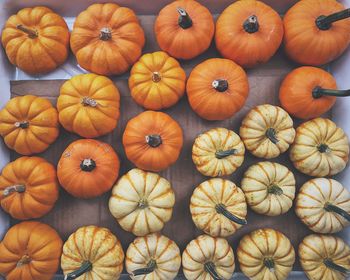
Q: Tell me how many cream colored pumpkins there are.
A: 12